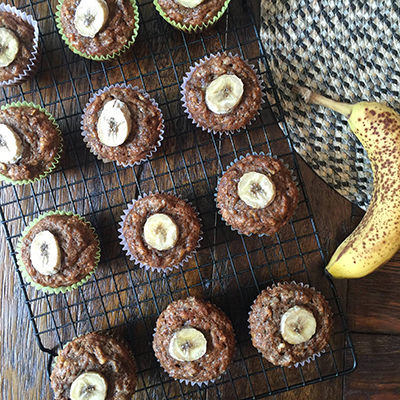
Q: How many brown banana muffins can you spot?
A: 12